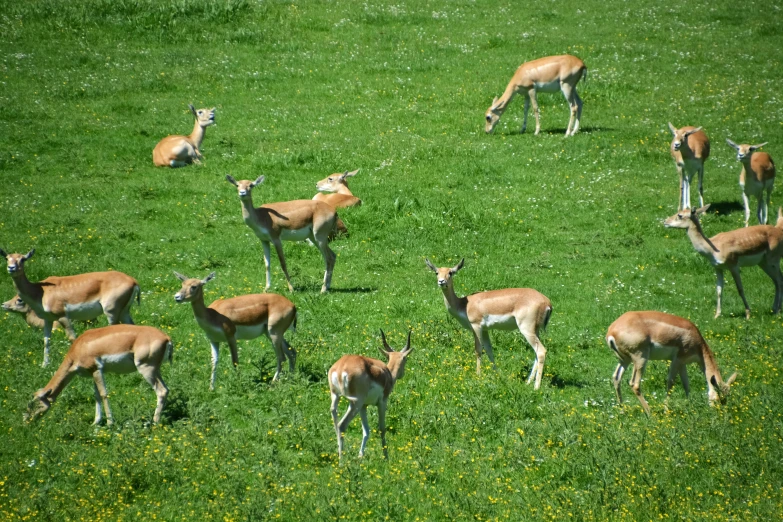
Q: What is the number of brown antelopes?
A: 14